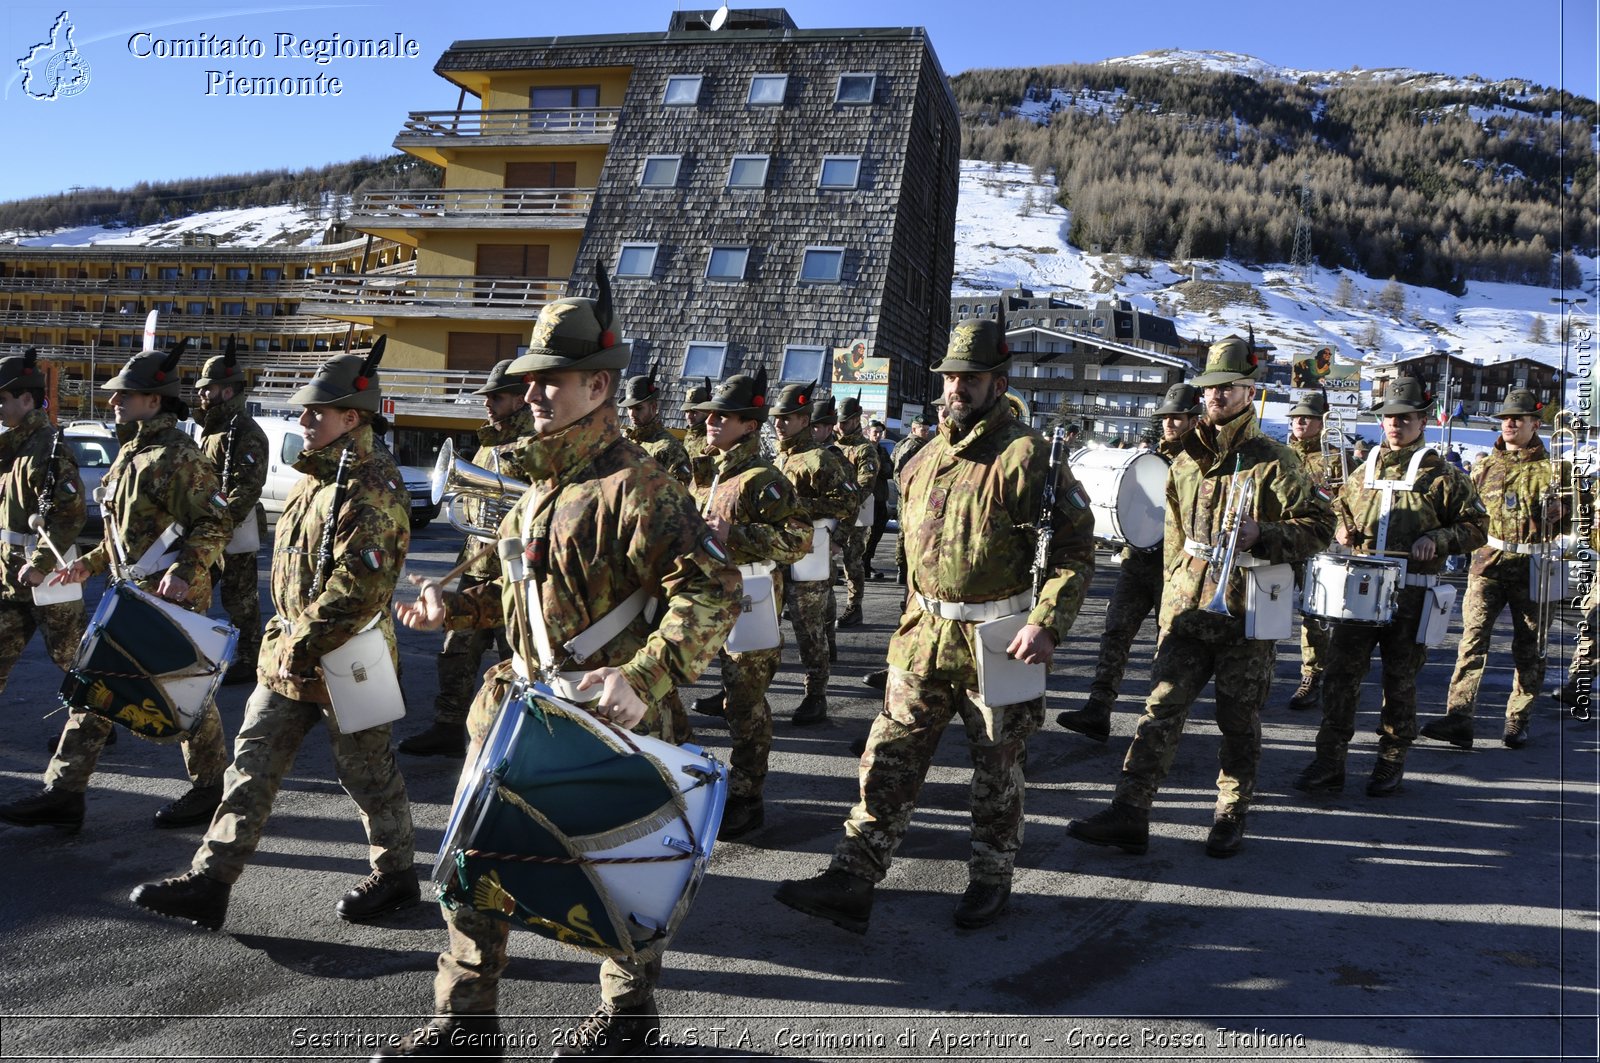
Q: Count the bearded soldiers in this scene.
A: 3